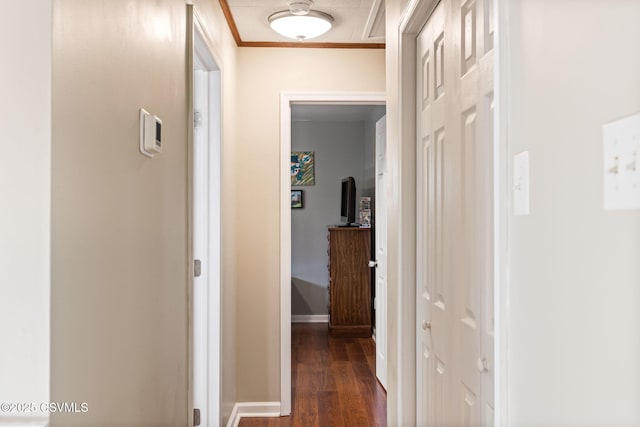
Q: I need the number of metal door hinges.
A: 3